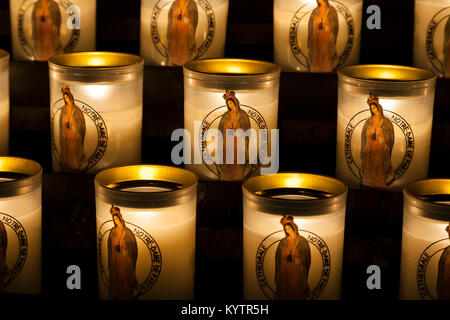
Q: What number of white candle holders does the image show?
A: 12